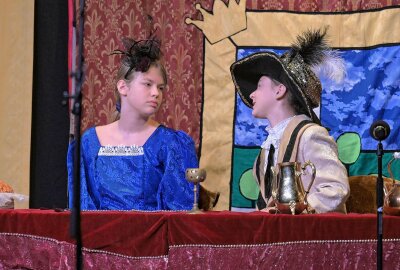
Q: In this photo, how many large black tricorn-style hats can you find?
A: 1